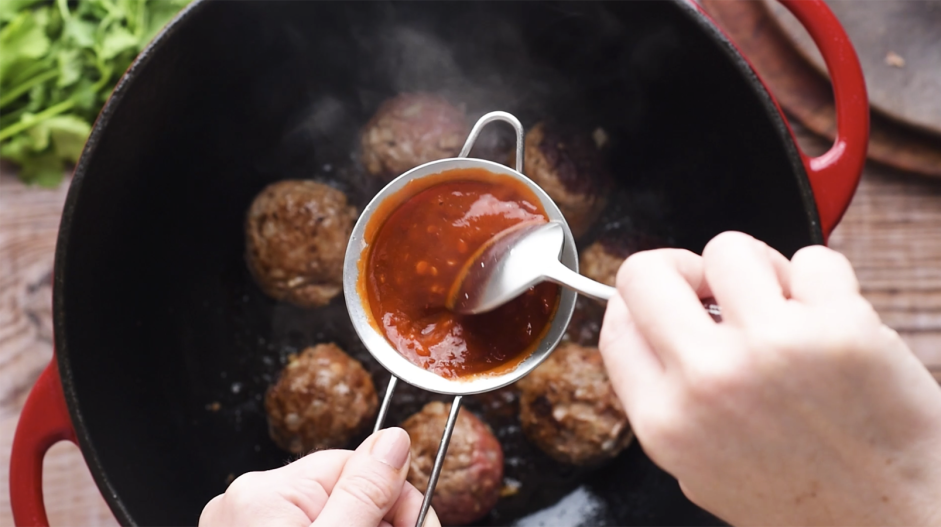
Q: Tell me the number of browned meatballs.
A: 7